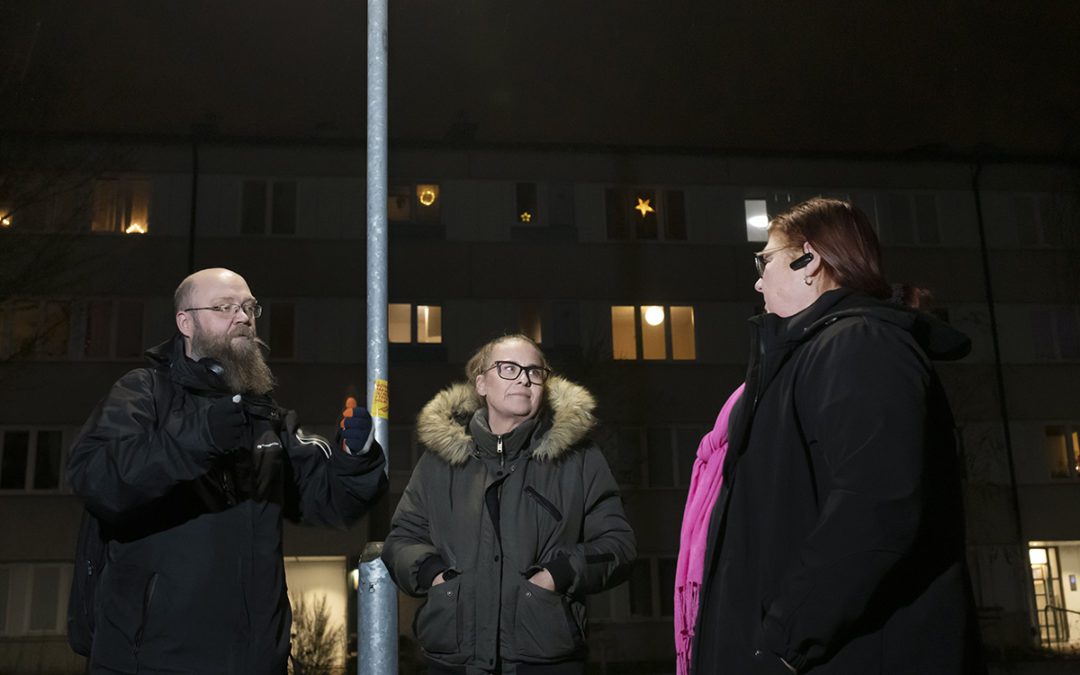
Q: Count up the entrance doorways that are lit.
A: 2